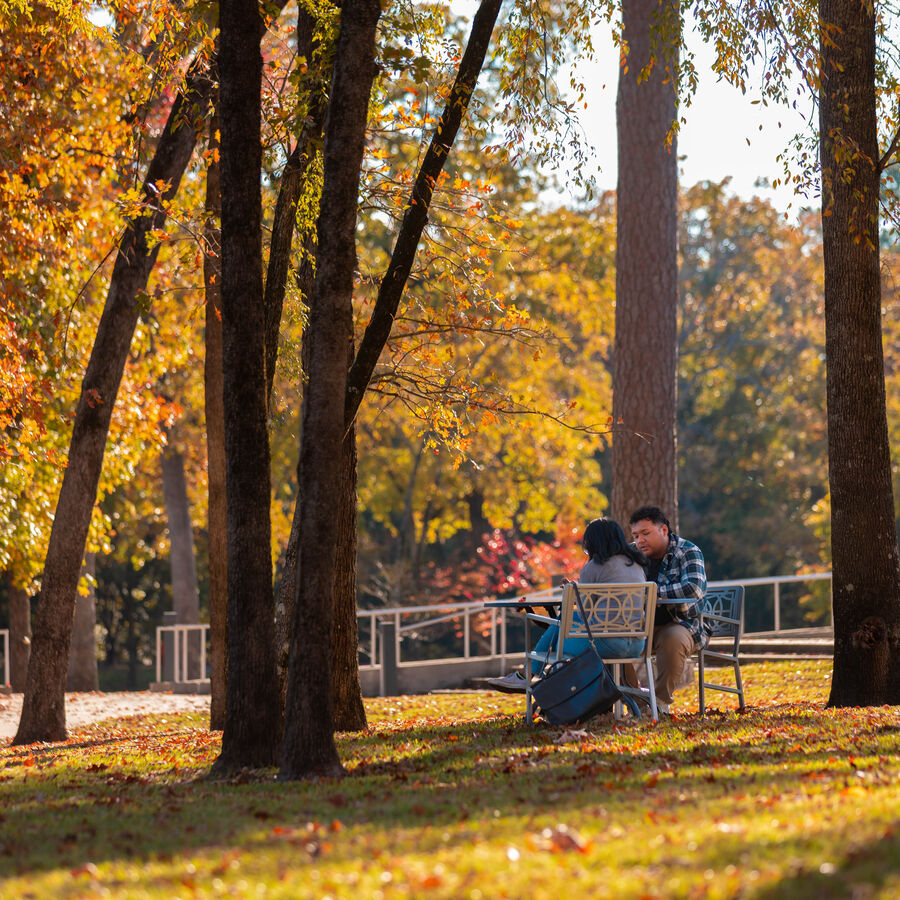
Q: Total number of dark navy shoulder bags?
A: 1